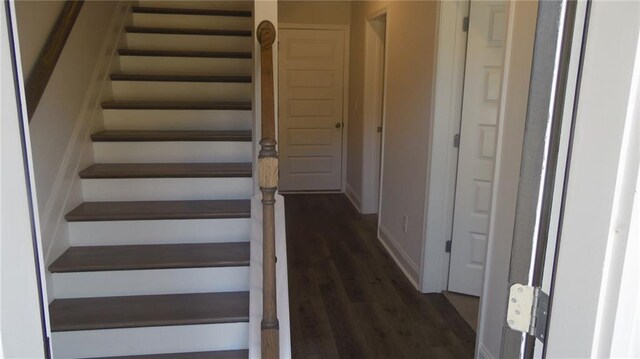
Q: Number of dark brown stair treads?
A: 11